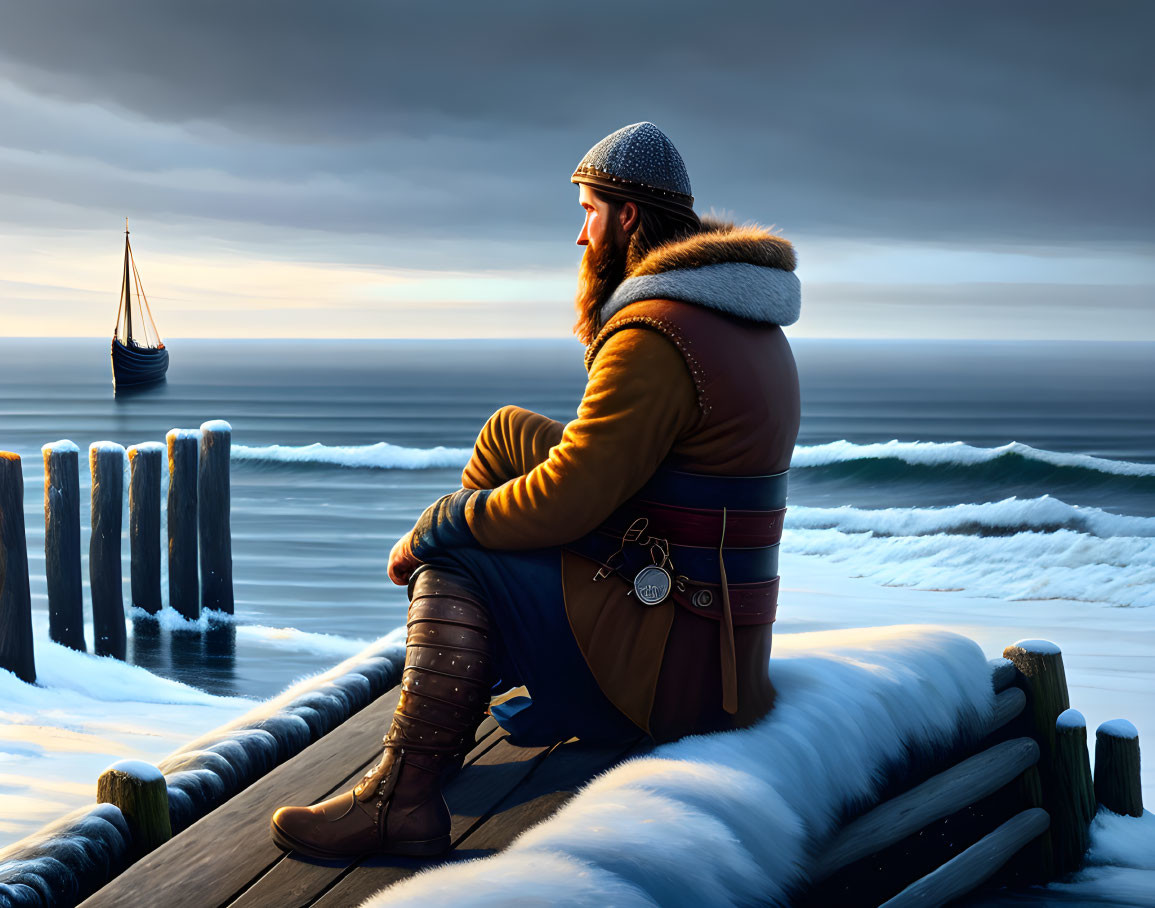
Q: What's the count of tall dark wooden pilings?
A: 6